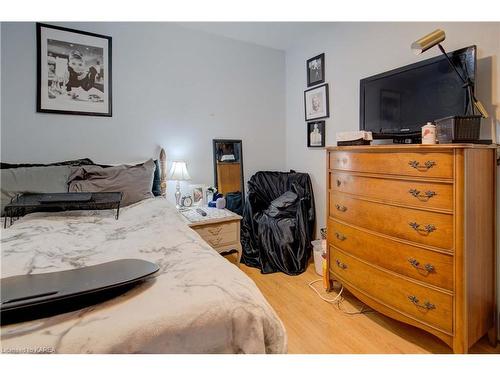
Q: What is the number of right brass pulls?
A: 5